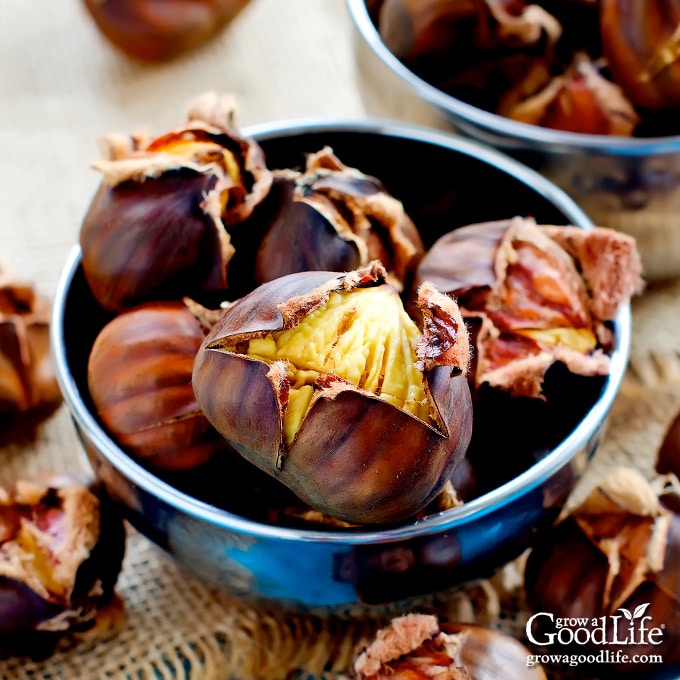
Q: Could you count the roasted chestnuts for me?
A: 14